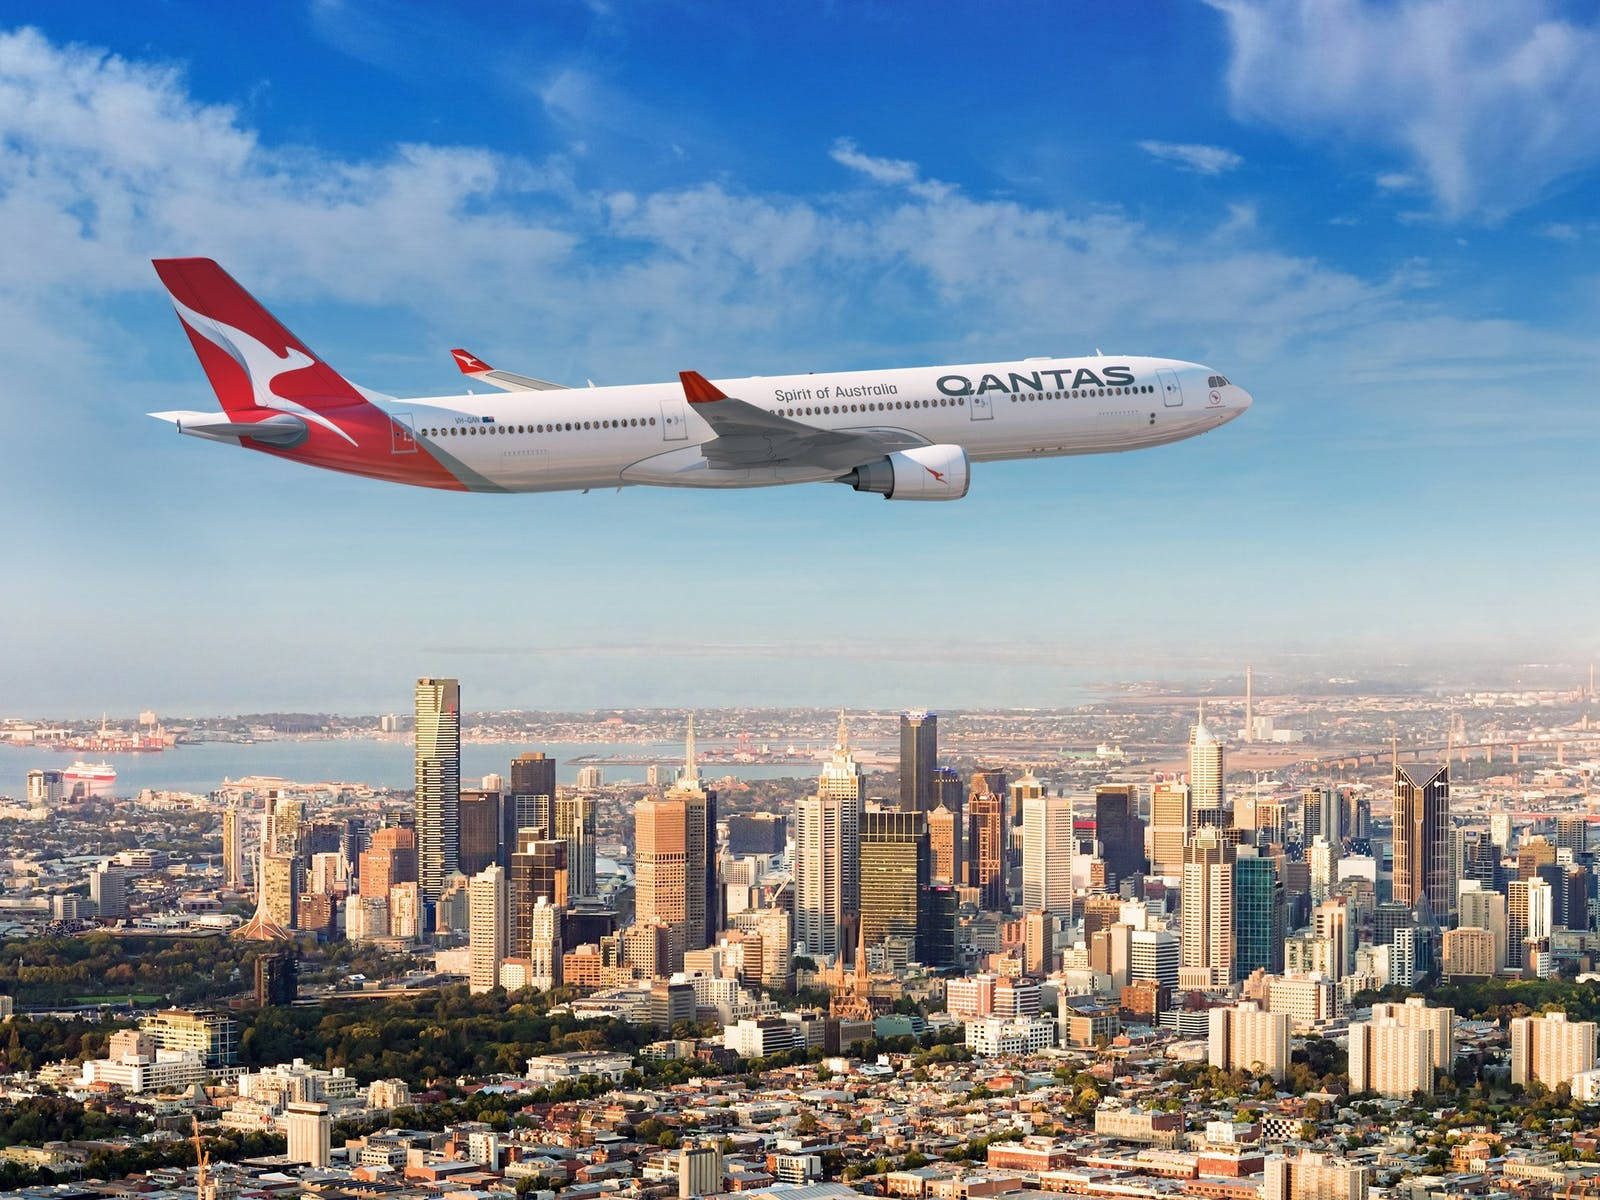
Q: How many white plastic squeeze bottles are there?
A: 0